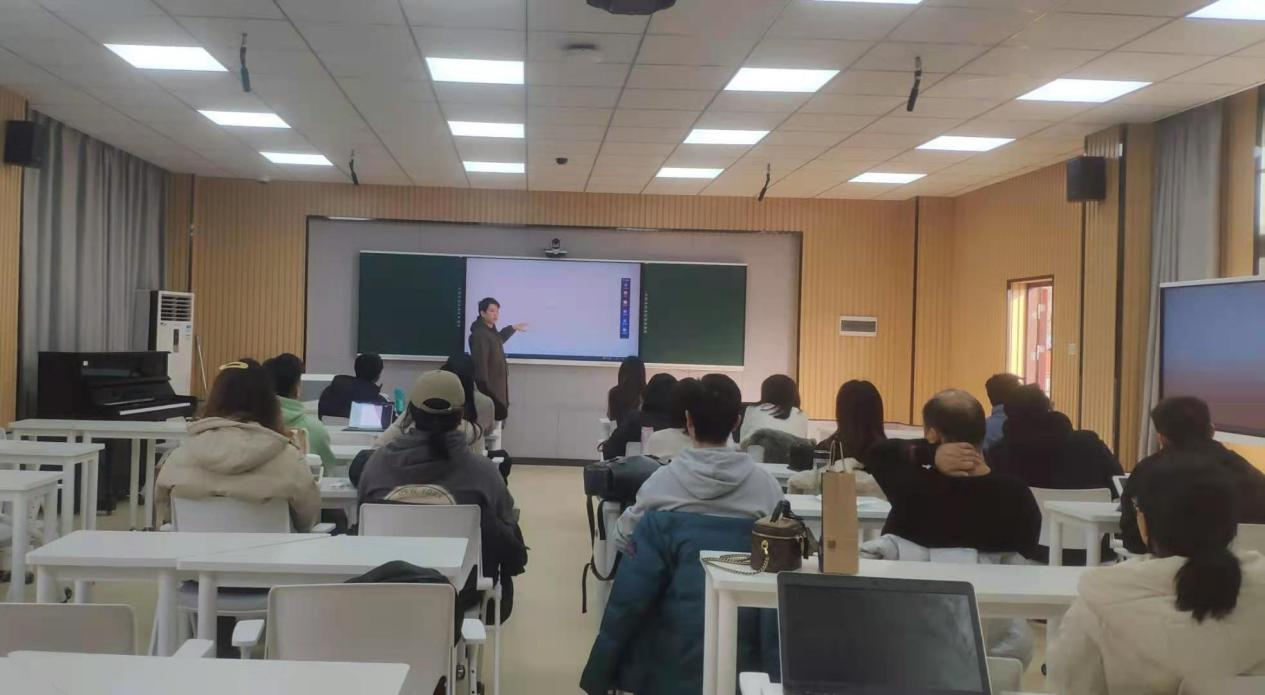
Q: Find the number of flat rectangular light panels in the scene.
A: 14